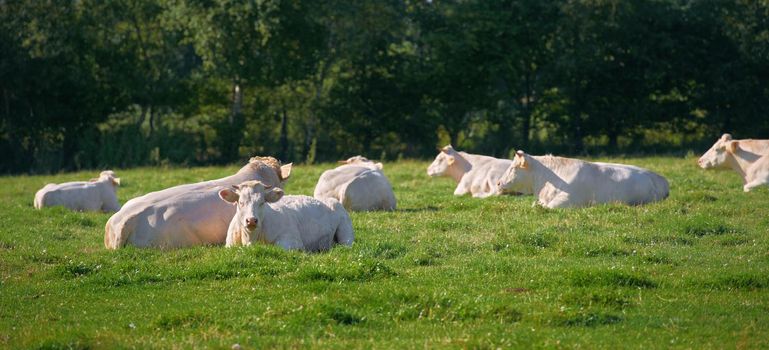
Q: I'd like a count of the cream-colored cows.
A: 7